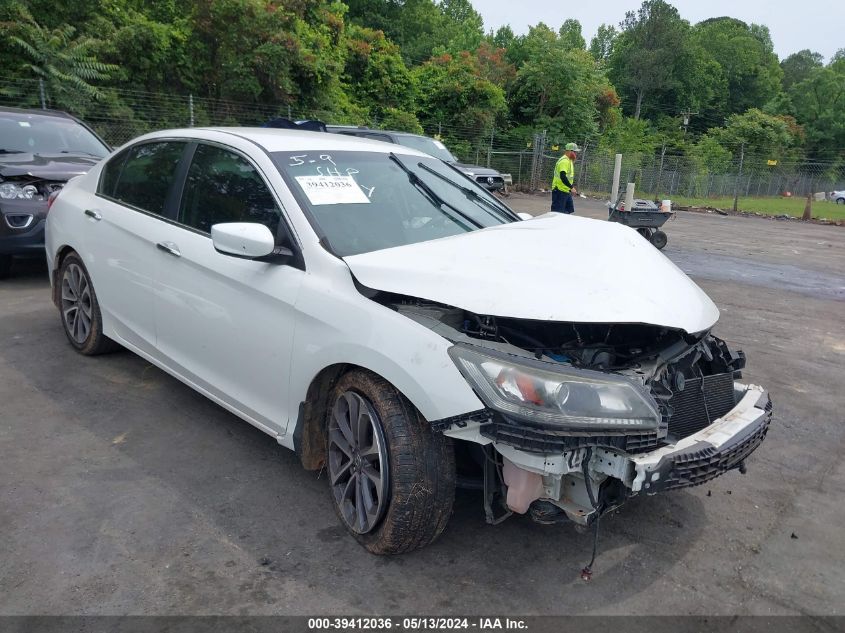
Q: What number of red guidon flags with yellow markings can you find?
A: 0